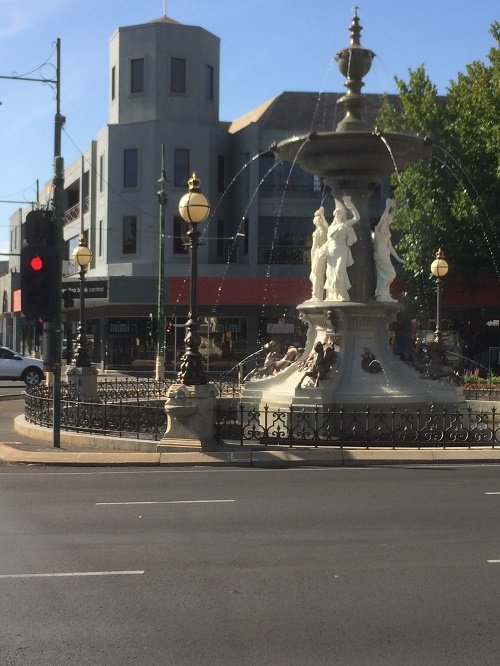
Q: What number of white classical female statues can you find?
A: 3